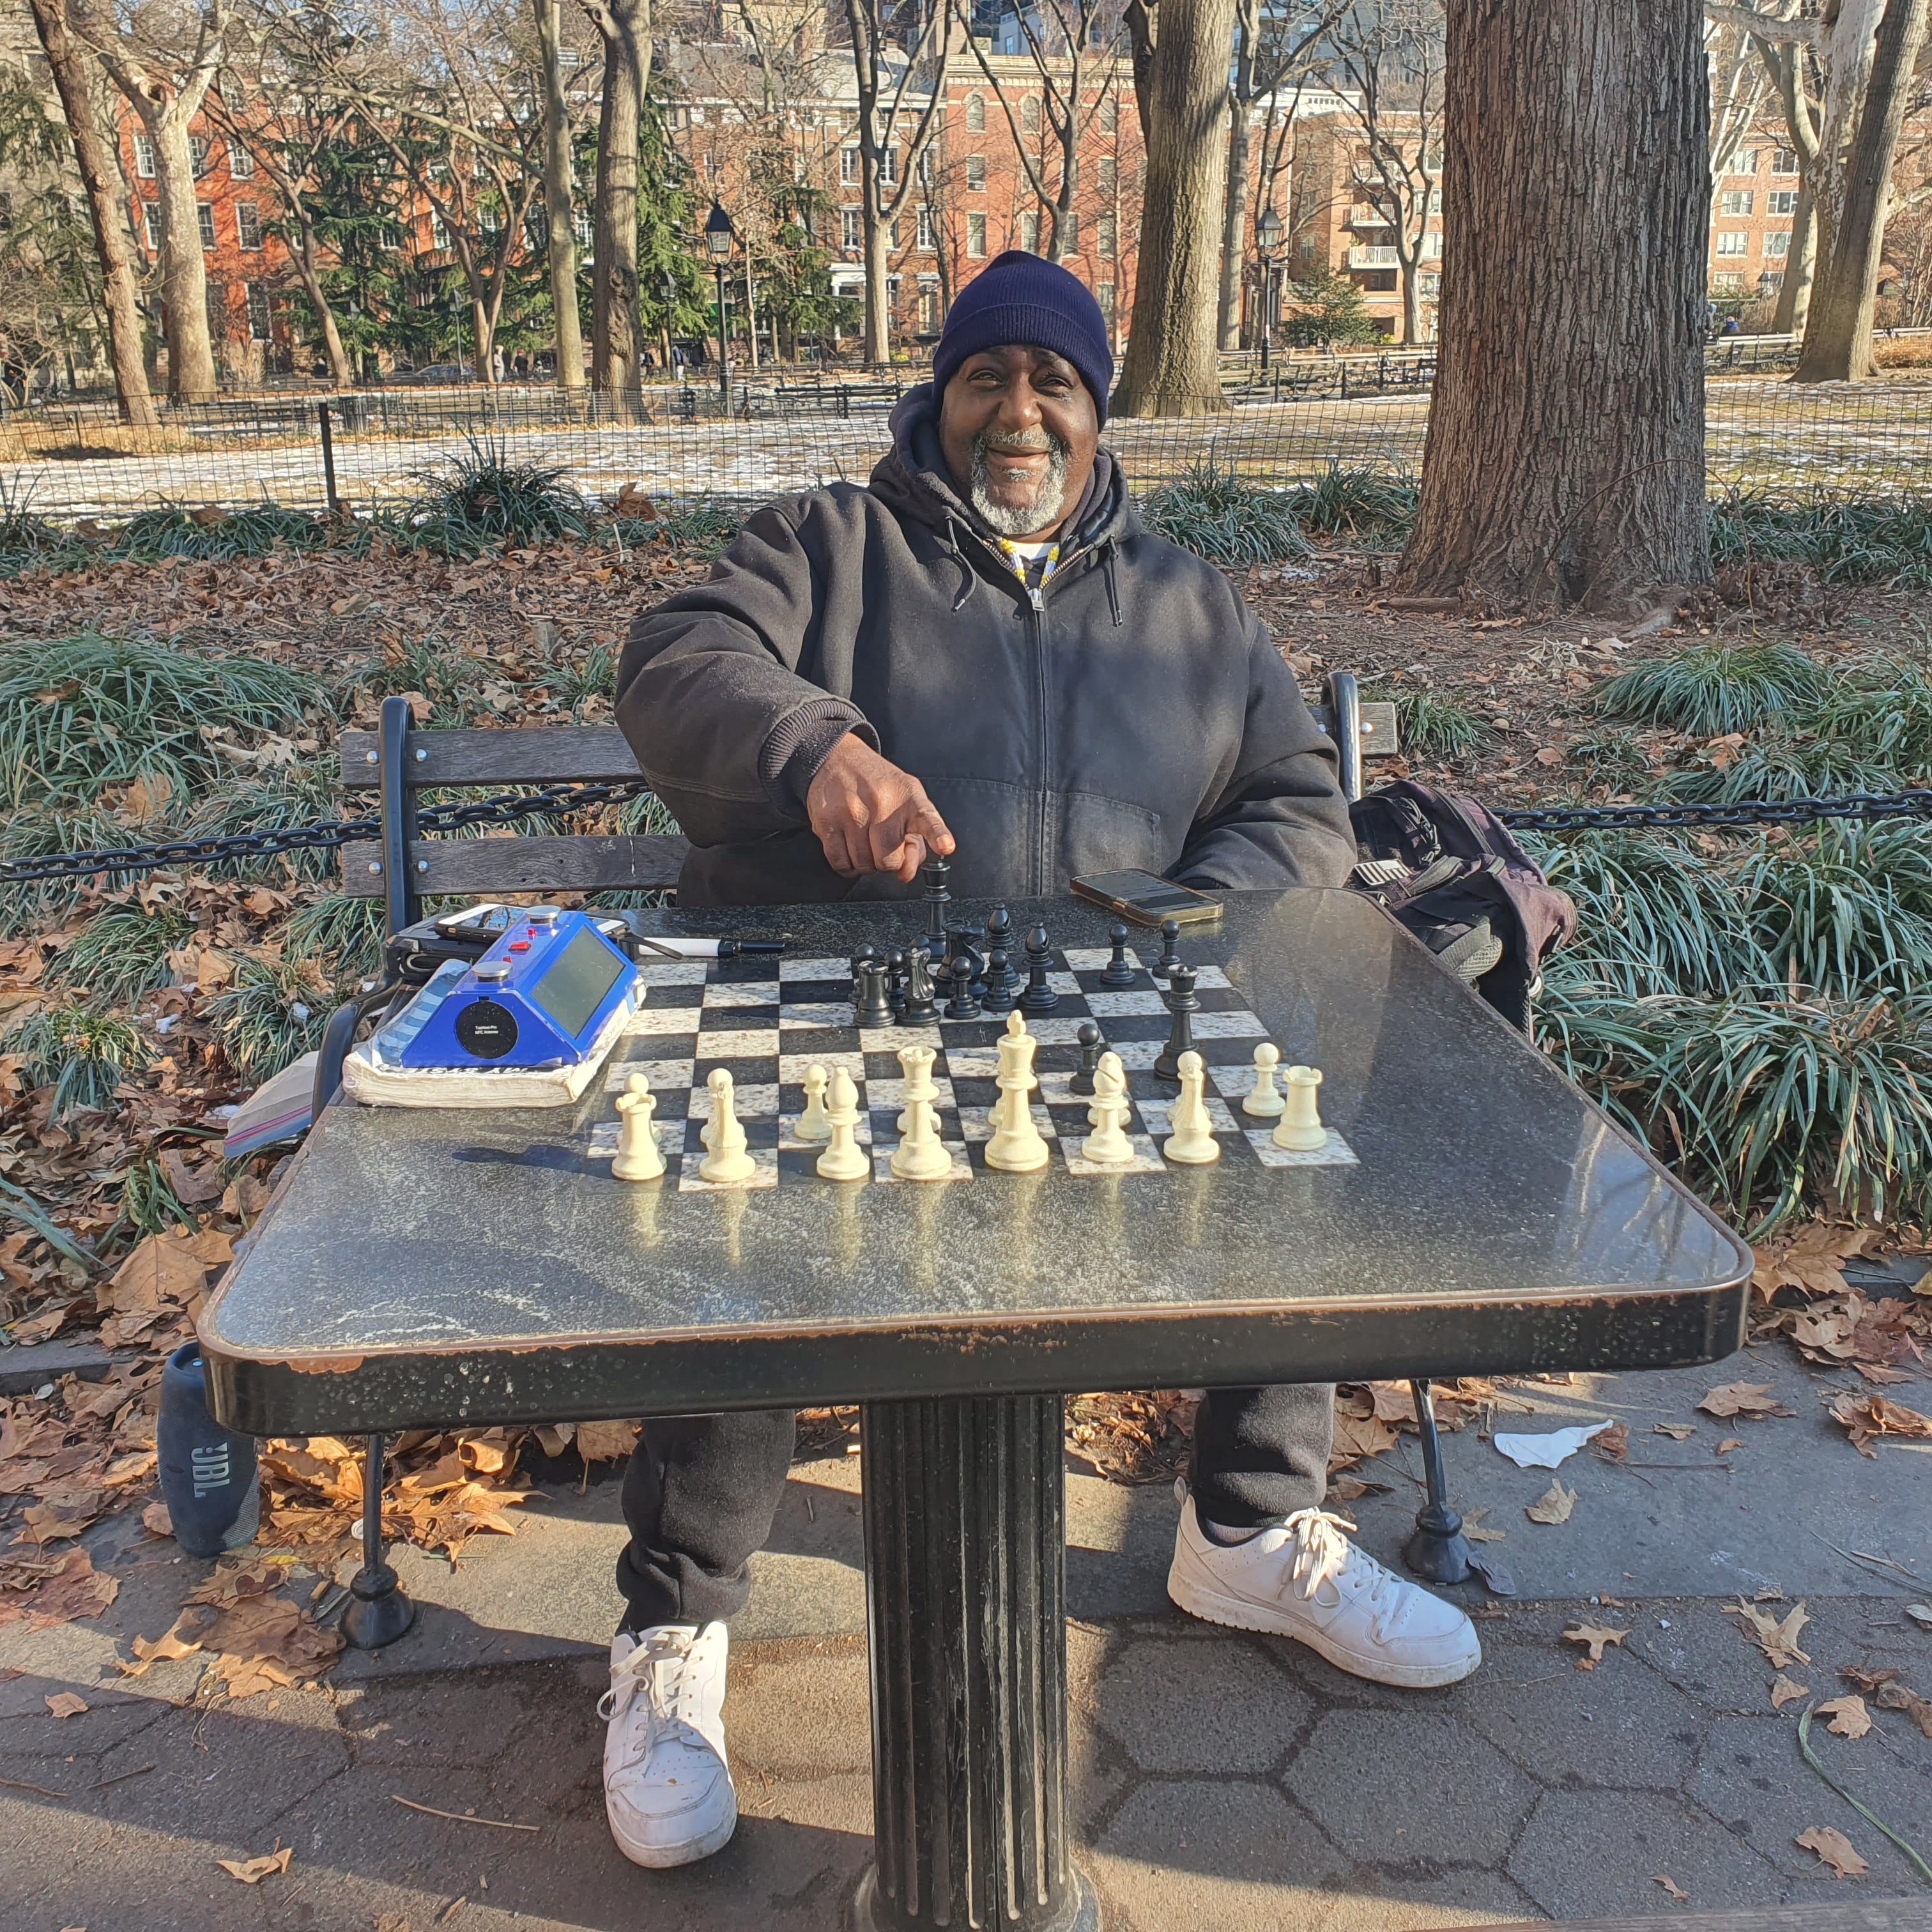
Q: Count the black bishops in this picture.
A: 2